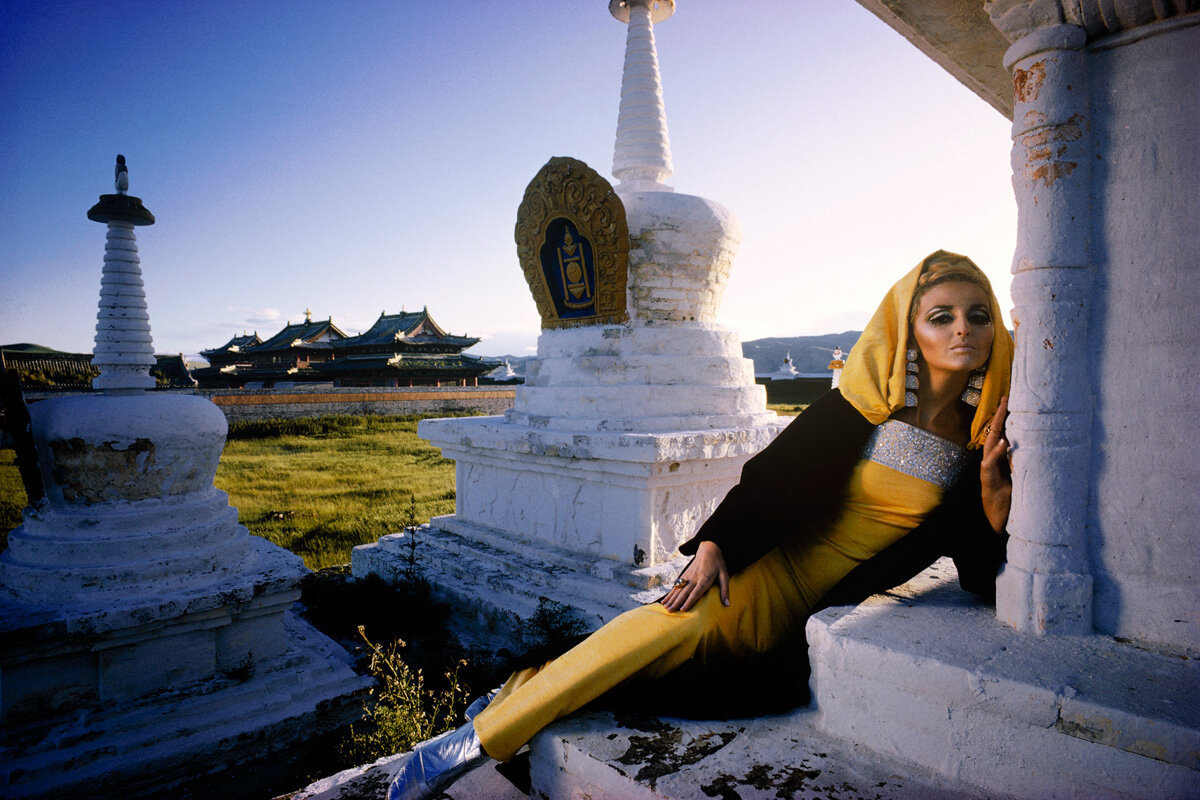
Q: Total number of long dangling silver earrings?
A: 2